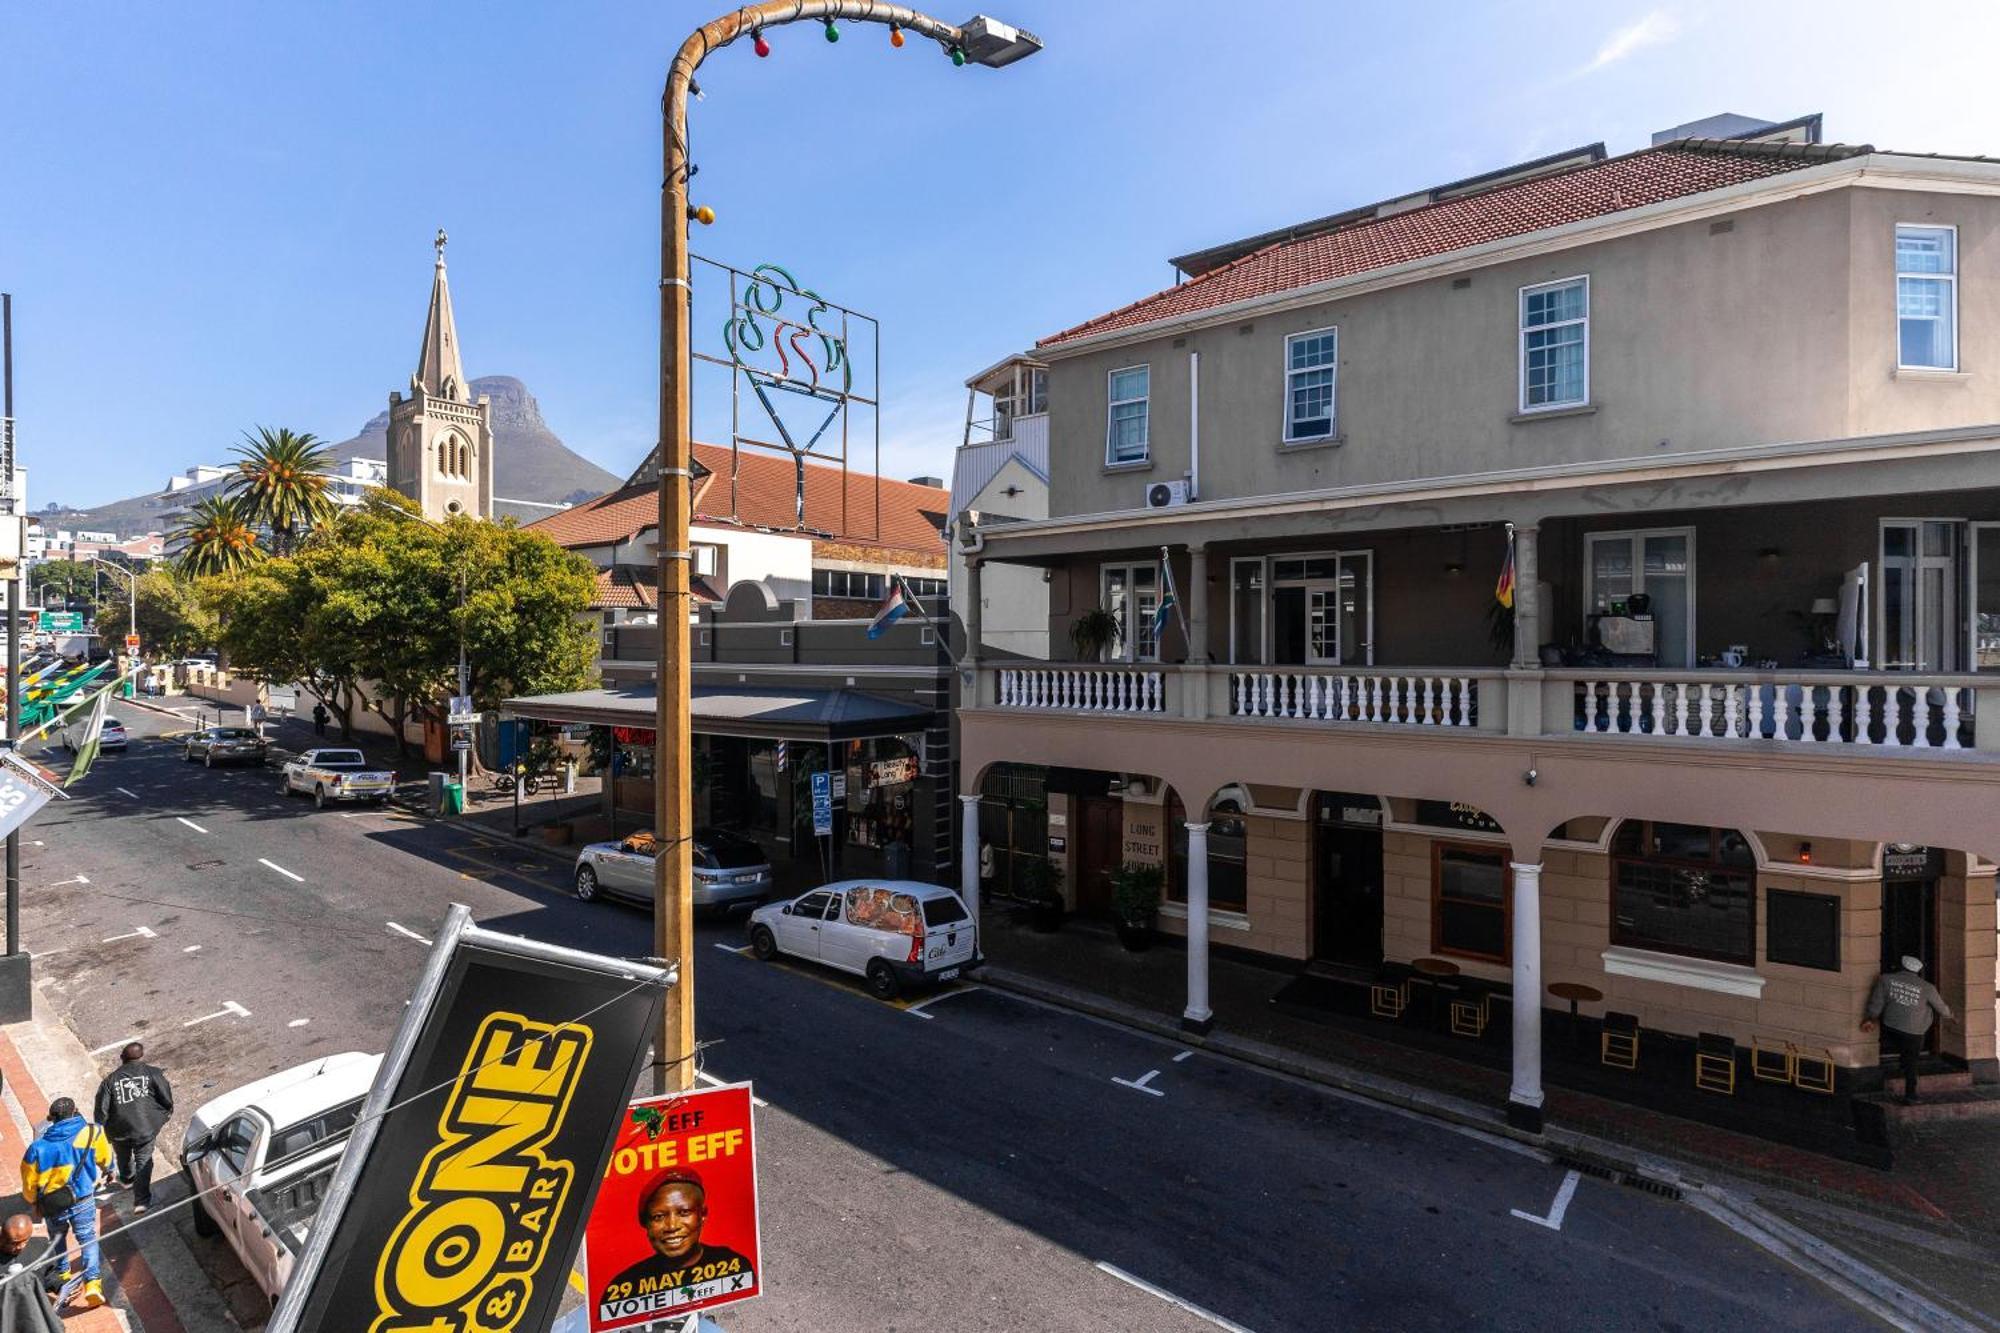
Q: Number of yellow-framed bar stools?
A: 6